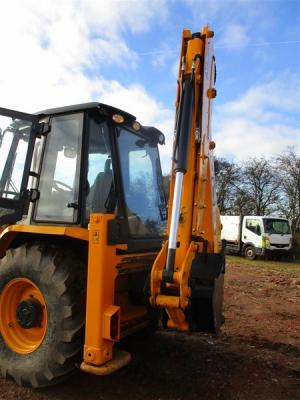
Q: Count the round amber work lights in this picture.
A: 2